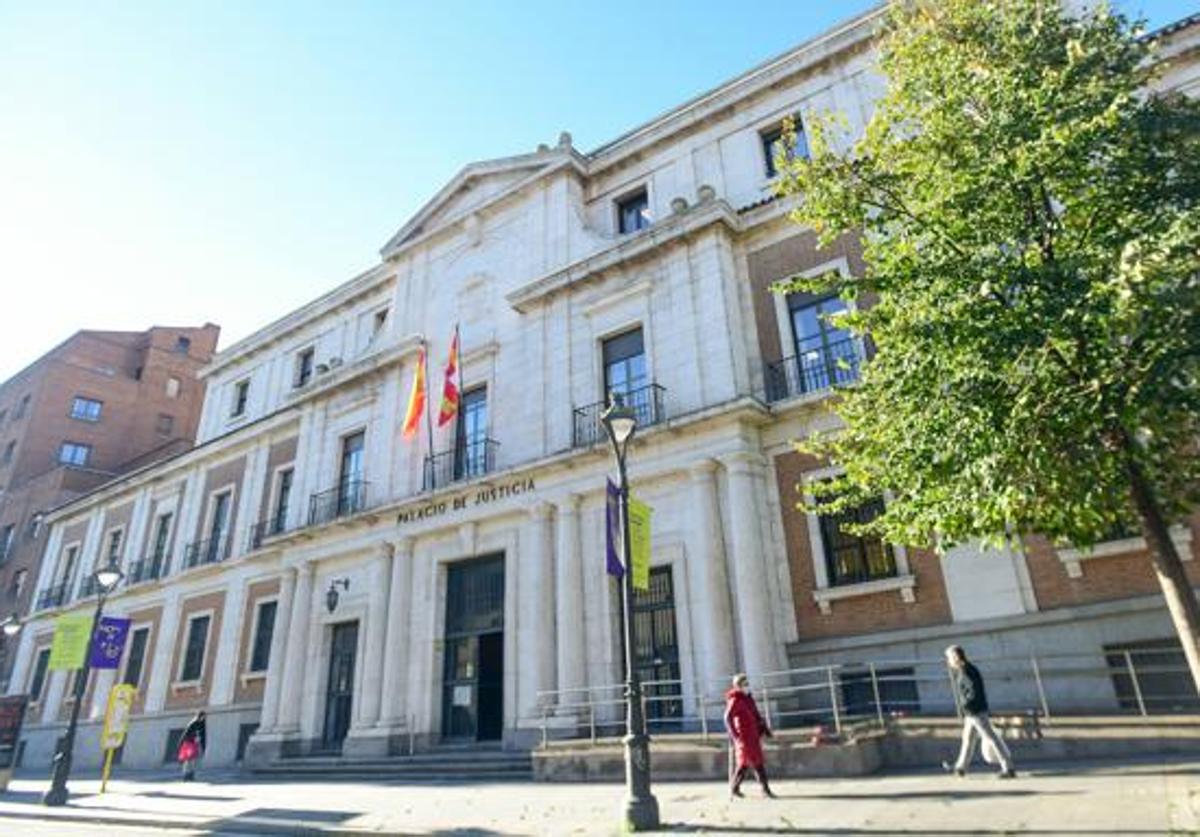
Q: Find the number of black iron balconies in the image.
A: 9